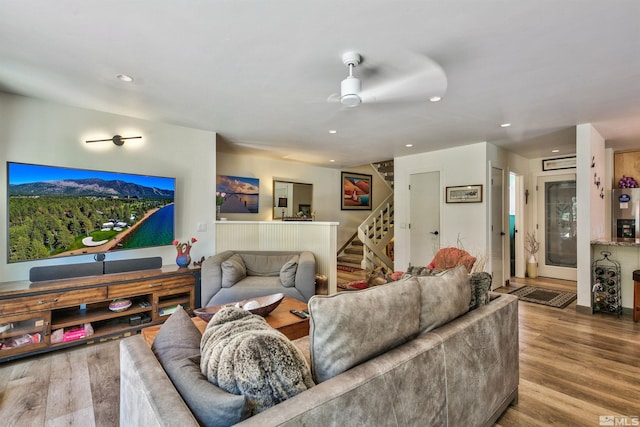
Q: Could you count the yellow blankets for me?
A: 0